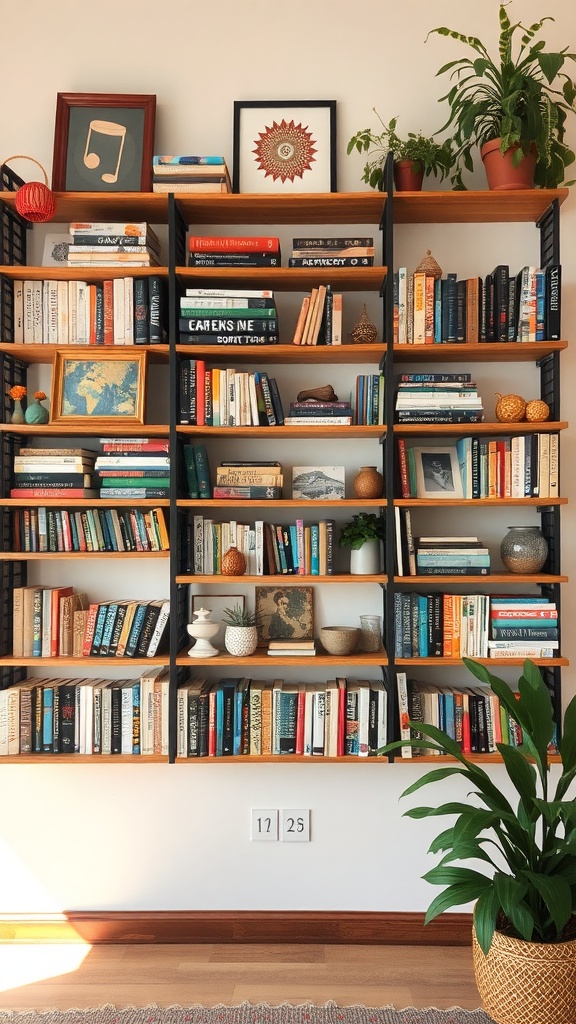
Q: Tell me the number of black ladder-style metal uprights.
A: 4